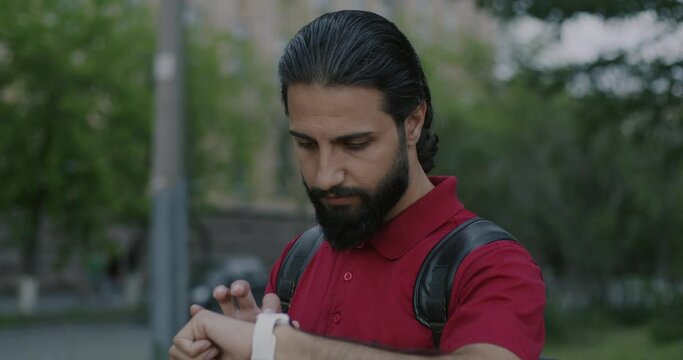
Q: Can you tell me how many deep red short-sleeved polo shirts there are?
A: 1